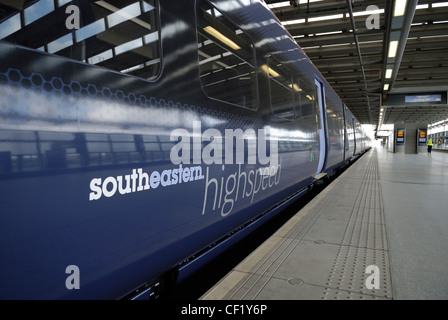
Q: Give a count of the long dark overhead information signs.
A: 1